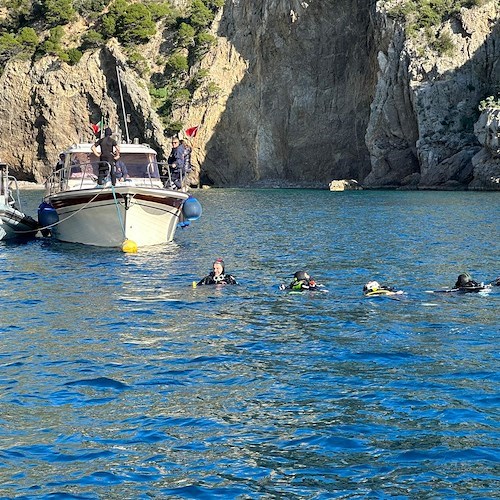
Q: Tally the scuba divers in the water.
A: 4